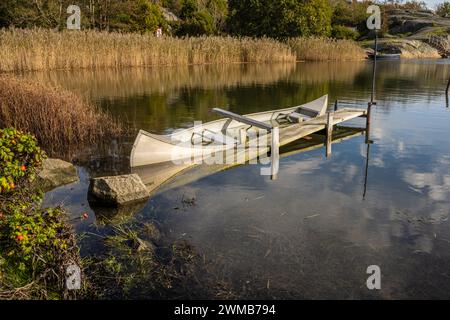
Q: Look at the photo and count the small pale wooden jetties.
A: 1